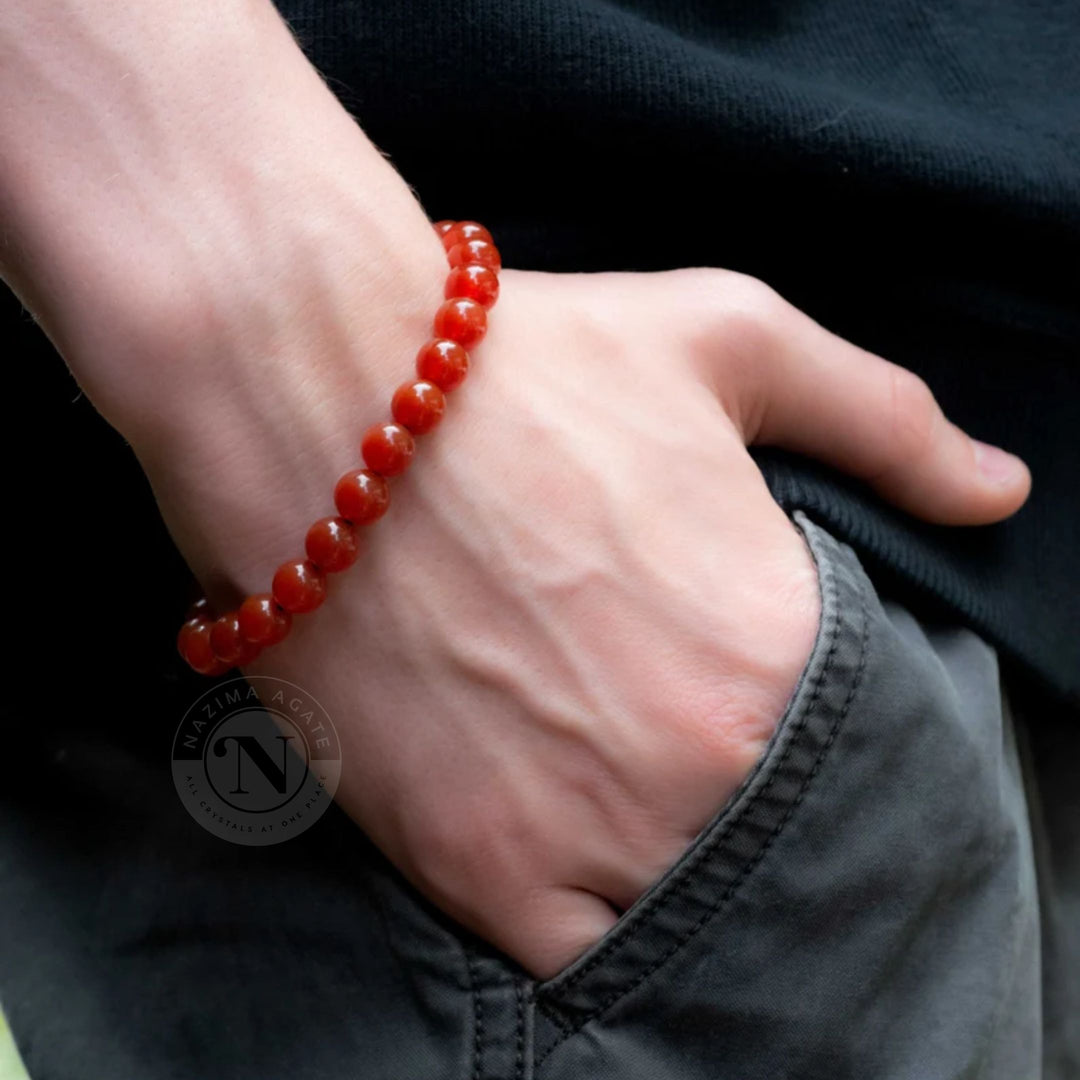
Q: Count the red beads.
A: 15